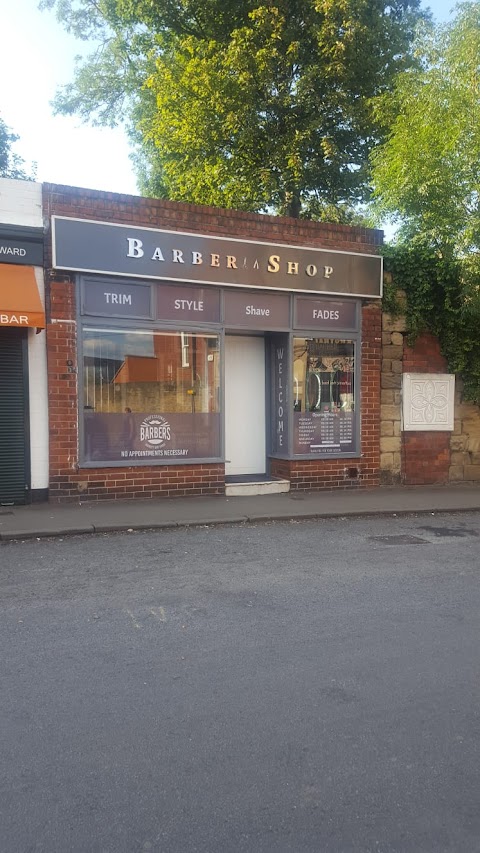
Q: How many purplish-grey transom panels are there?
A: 4